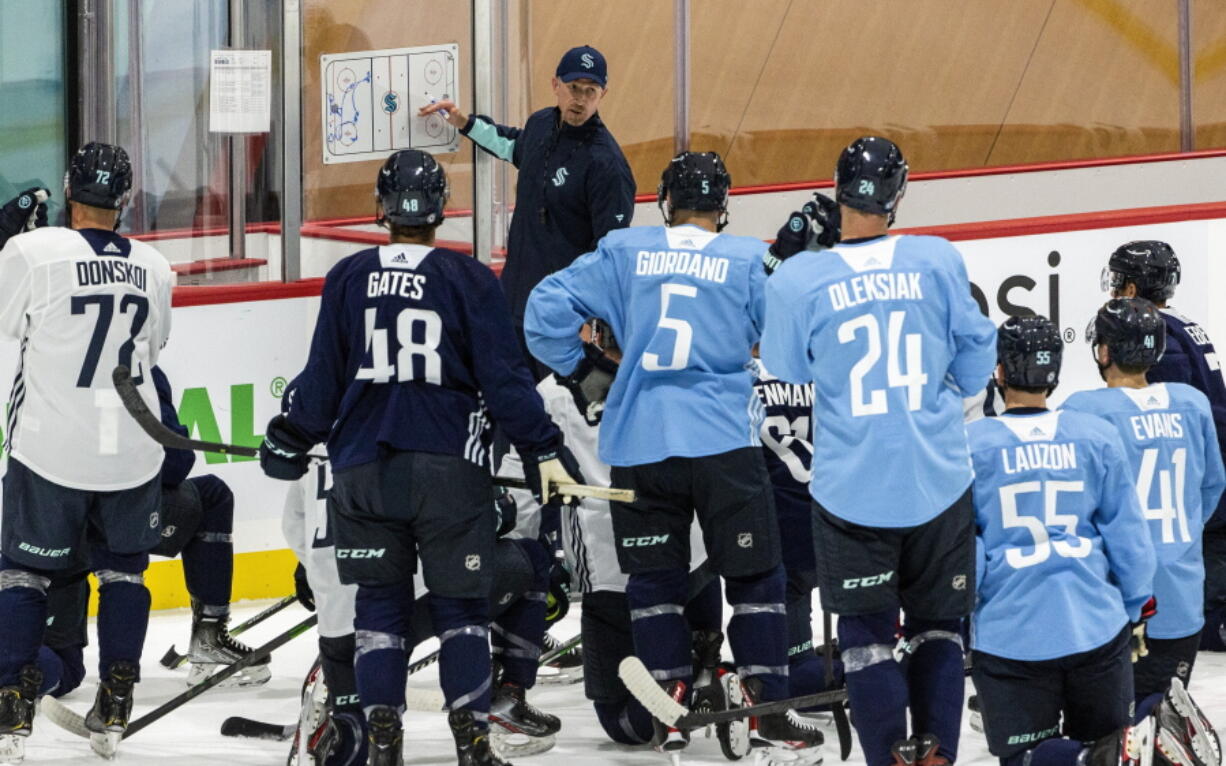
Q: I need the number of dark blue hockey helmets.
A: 7